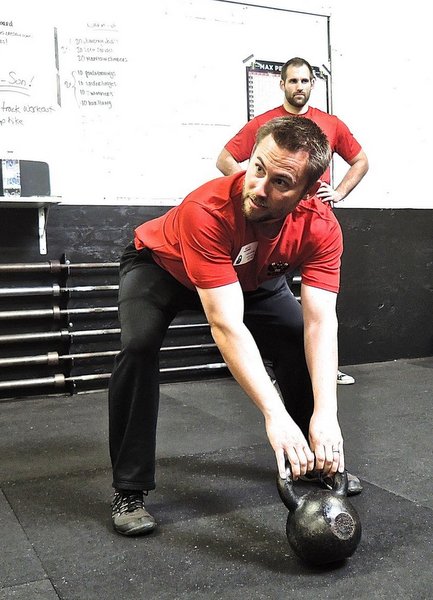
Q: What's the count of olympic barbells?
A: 6